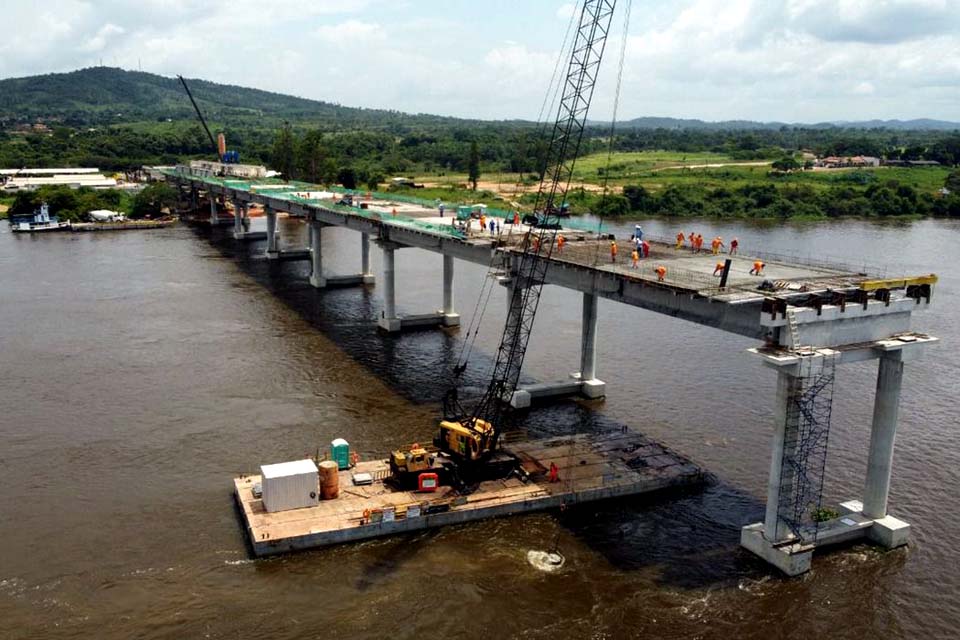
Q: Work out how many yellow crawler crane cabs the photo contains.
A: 1